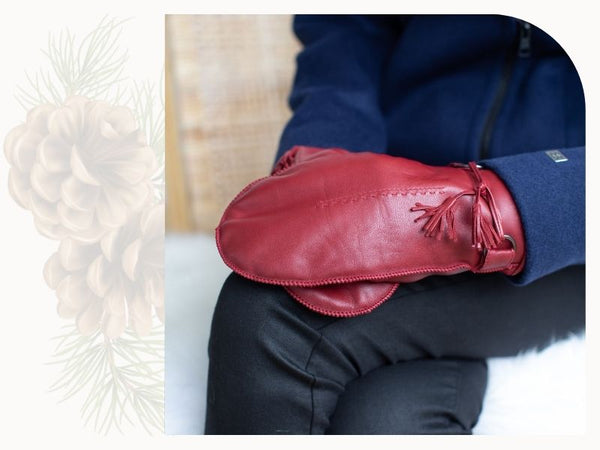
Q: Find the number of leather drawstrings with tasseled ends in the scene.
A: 2